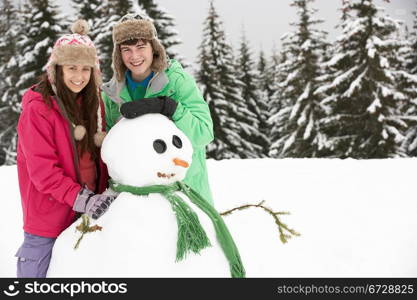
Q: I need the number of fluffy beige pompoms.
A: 3